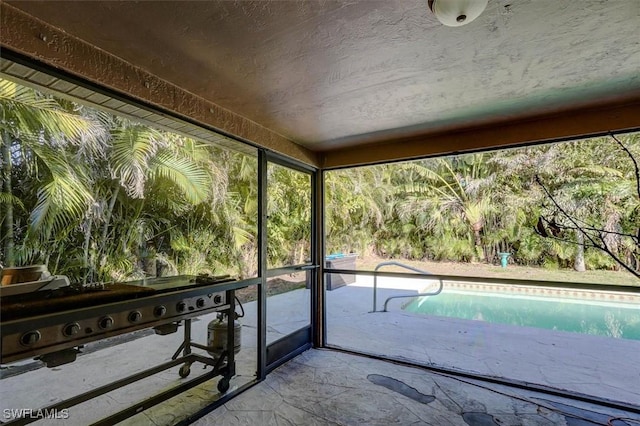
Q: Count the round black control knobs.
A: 8